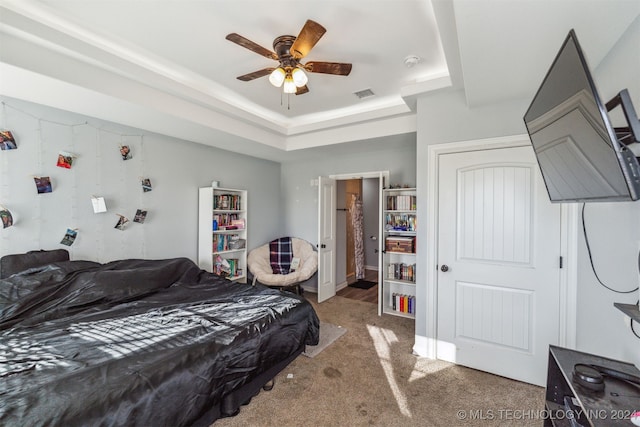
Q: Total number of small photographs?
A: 10